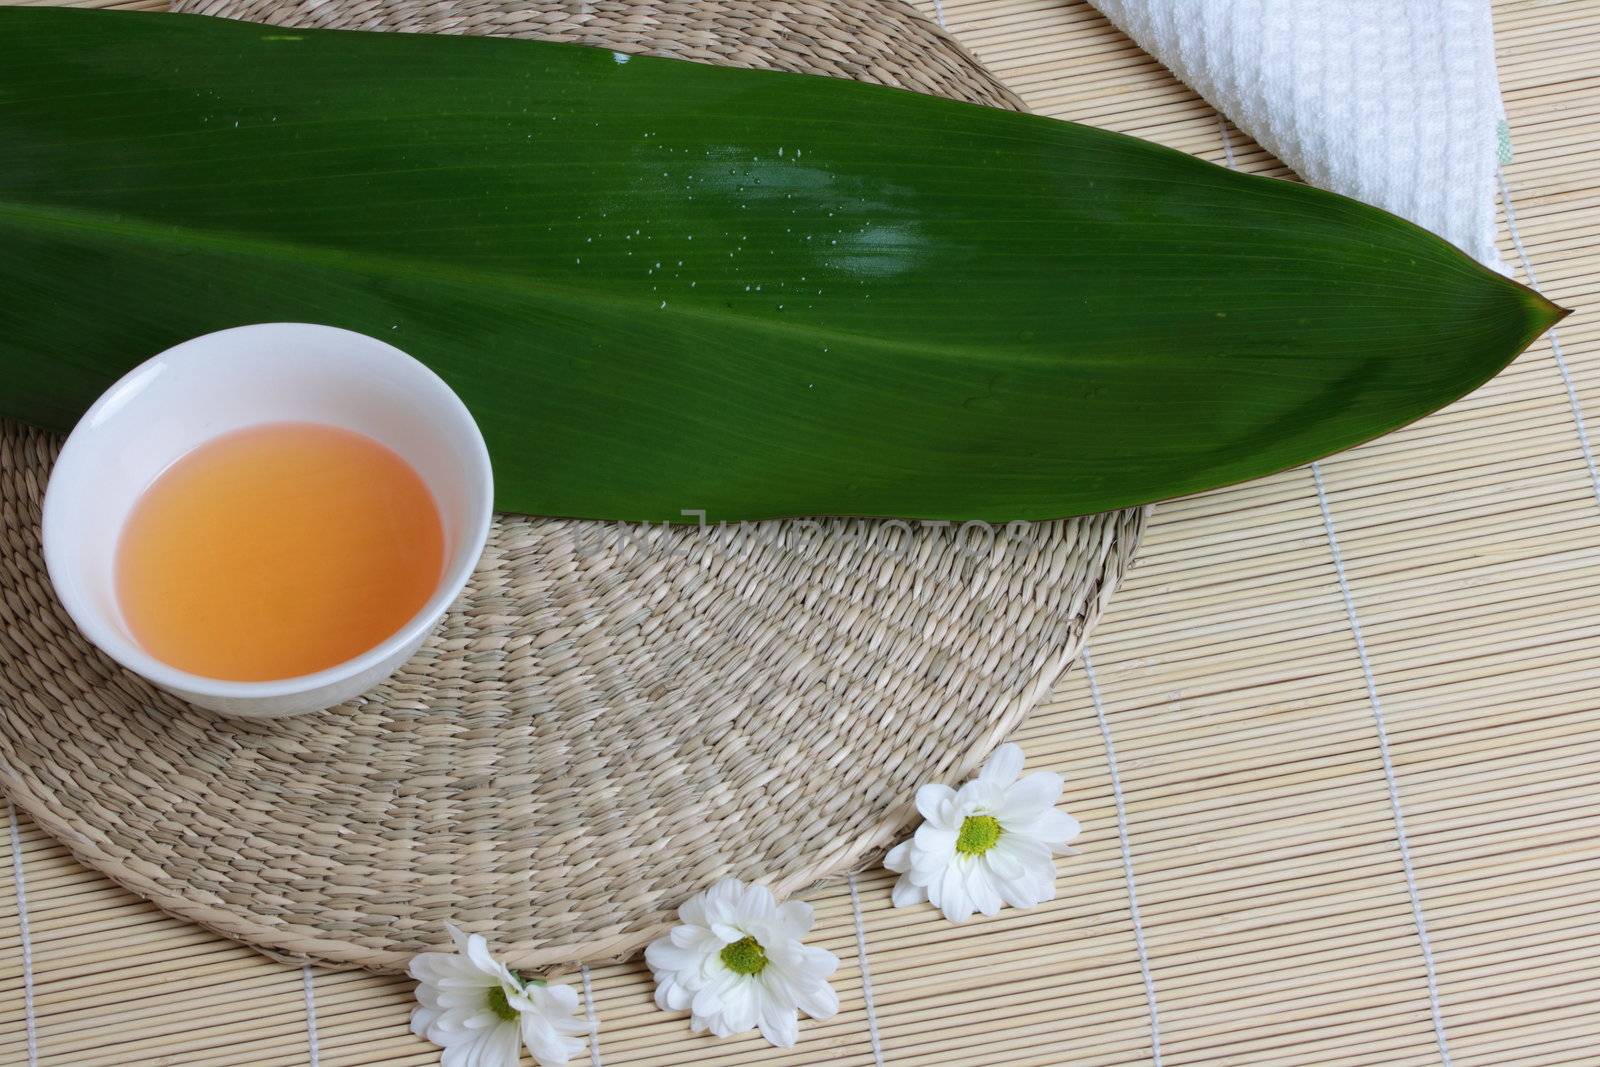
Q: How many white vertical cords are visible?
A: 7